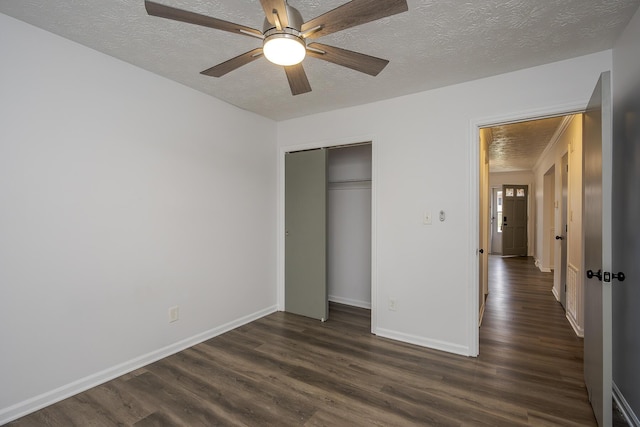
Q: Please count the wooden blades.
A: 6